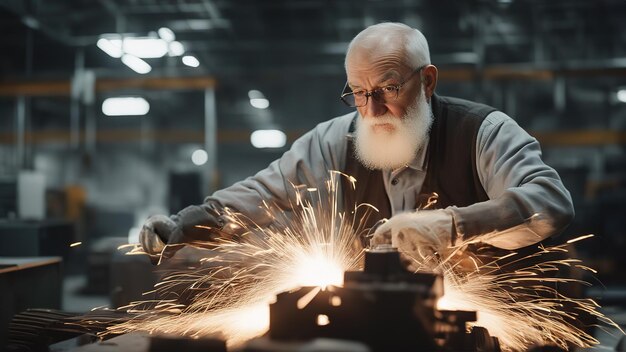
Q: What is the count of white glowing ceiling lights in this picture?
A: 11